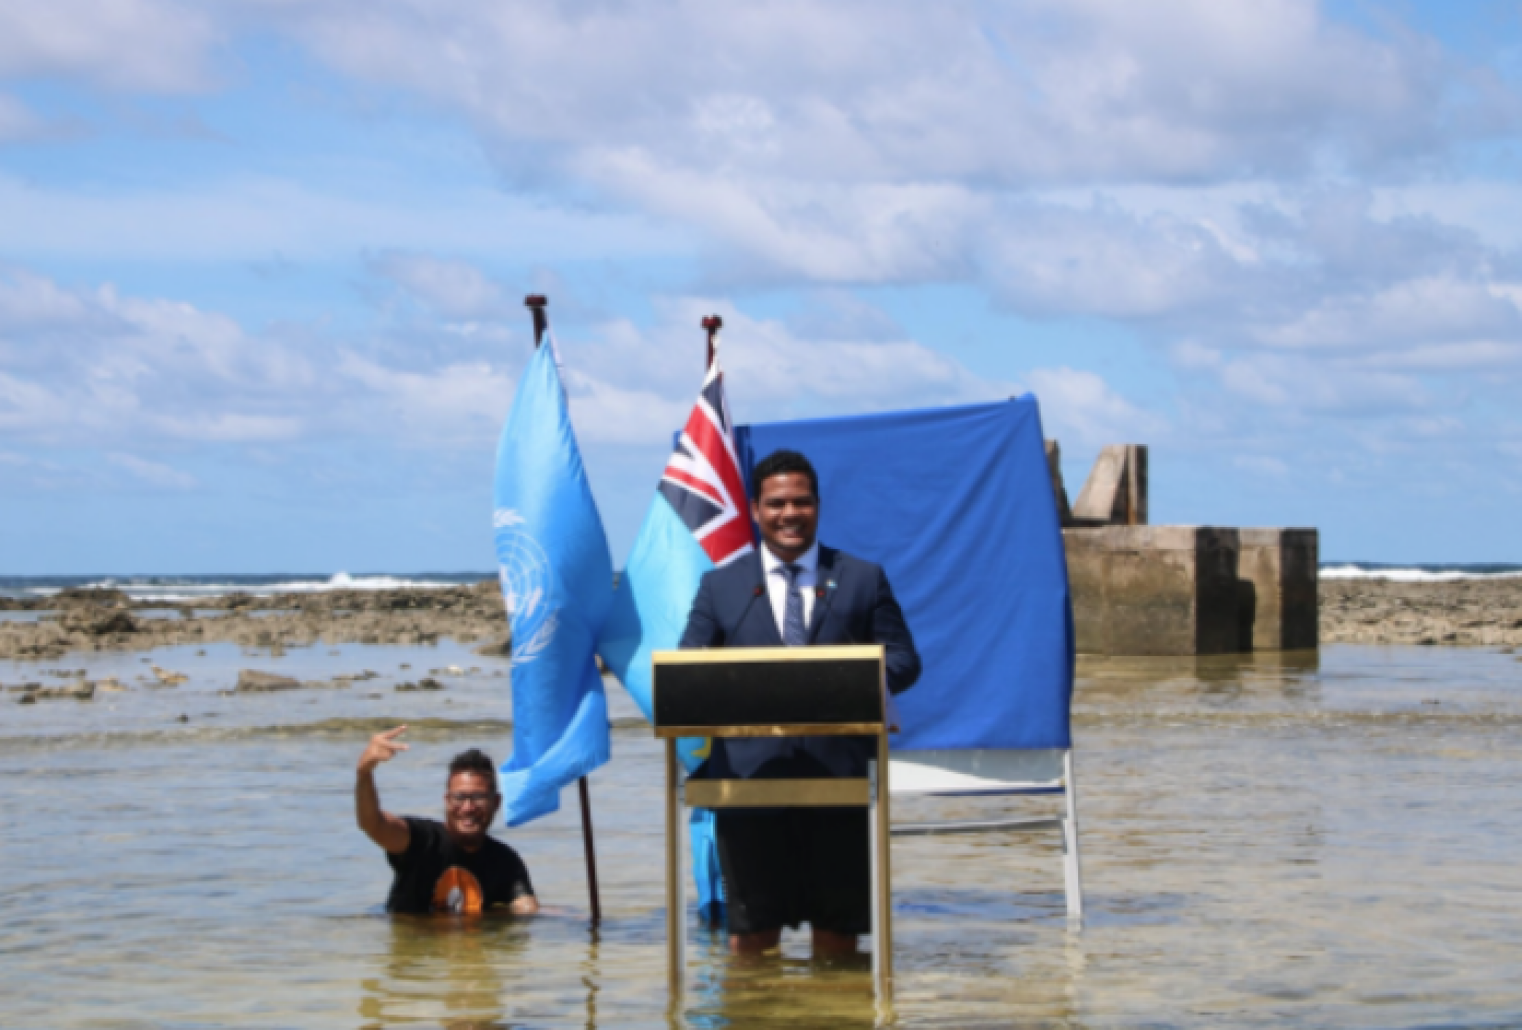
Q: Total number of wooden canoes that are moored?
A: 0